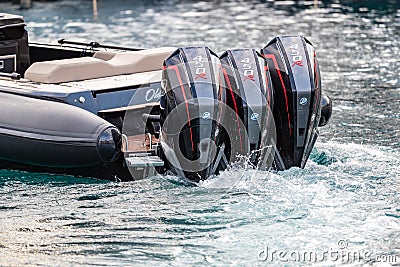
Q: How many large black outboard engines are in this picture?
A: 3